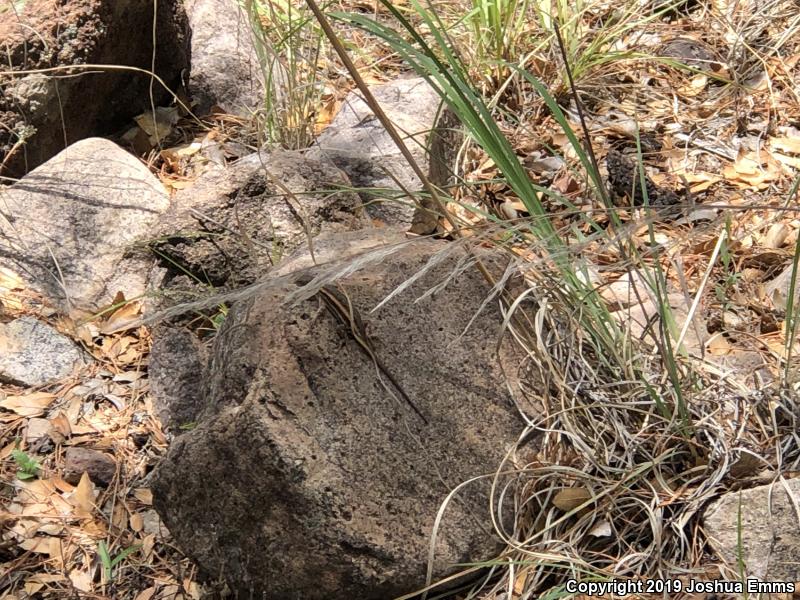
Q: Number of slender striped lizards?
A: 1